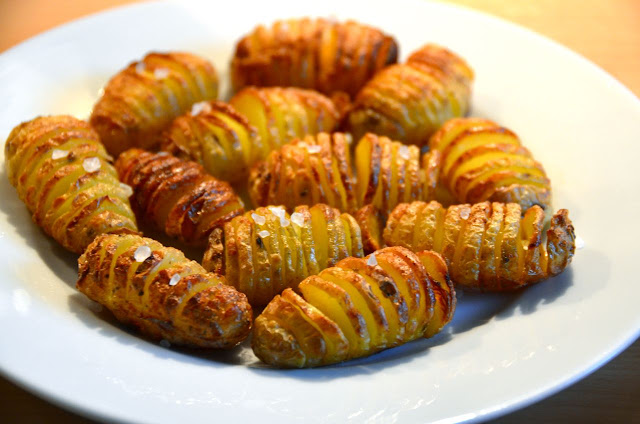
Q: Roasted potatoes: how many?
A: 12